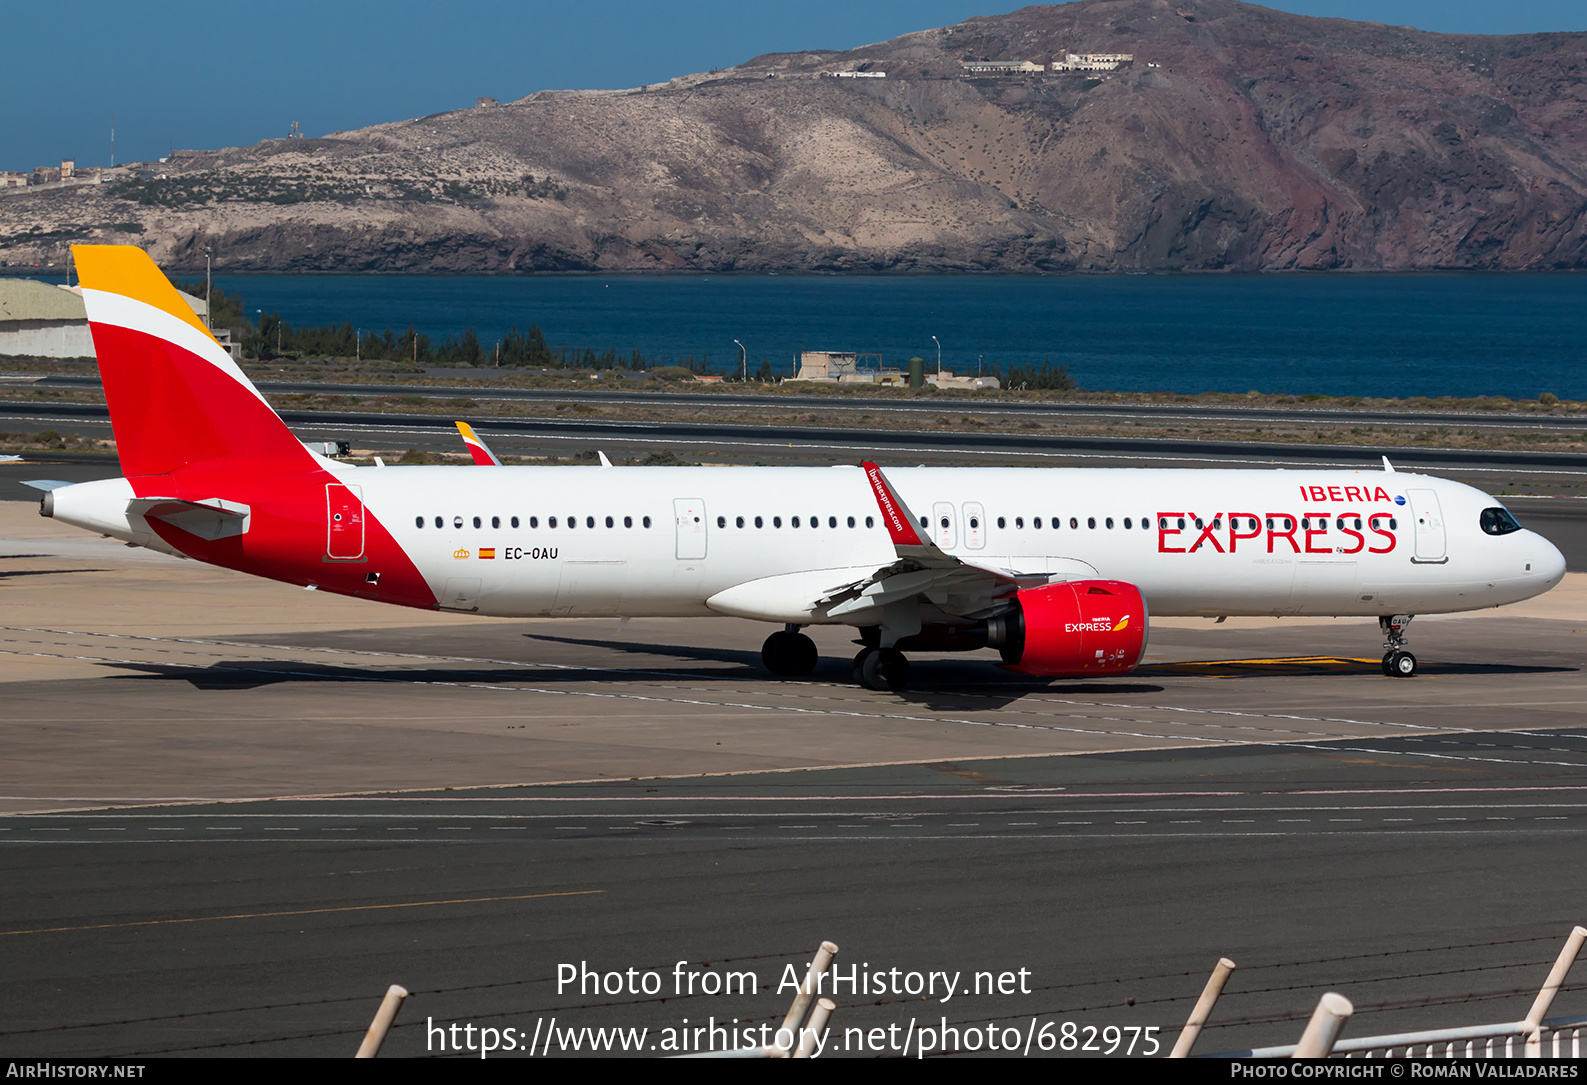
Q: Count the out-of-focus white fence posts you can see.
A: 6